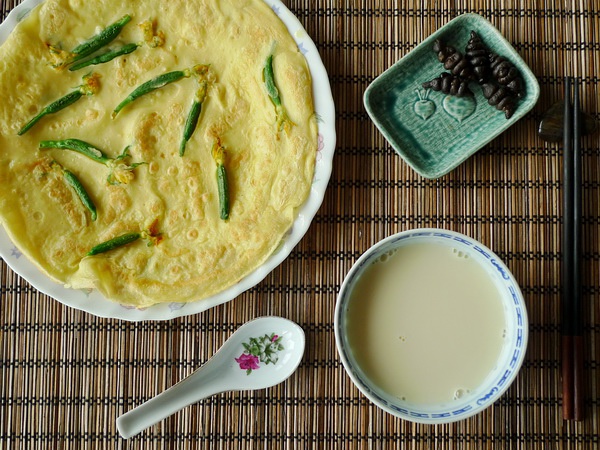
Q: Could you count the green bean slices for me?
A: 10